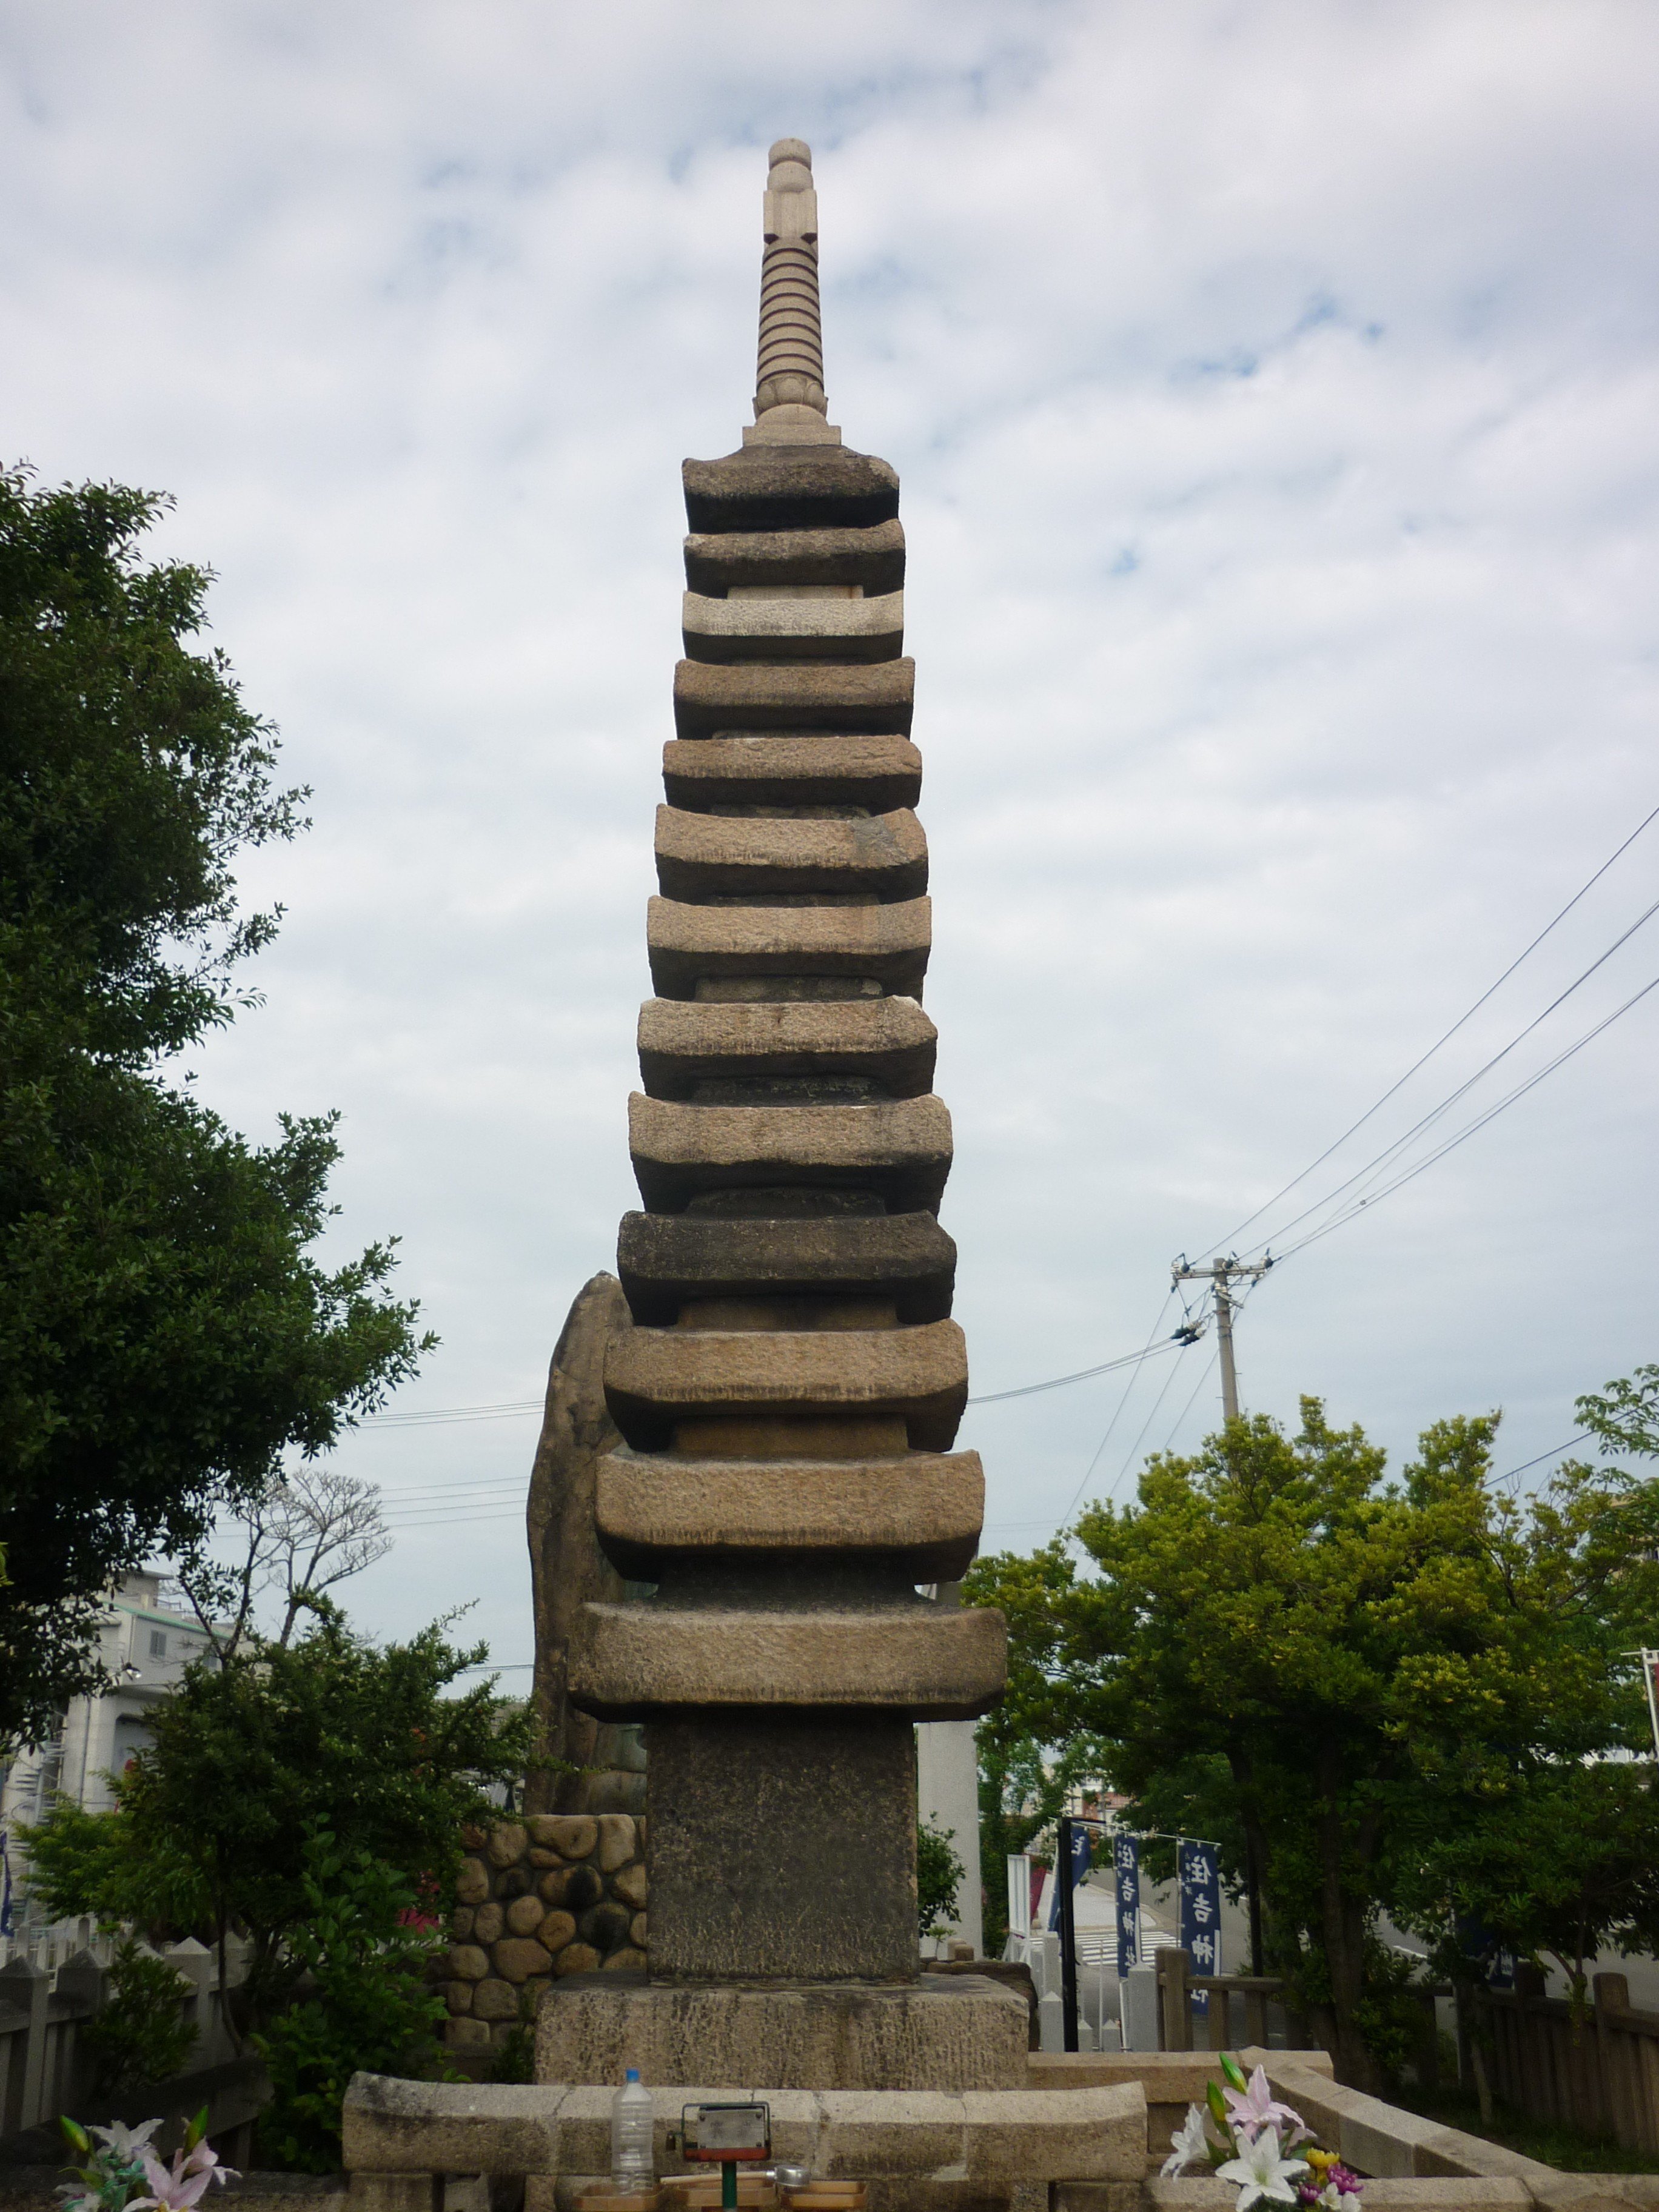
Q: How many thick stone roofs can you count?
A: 13